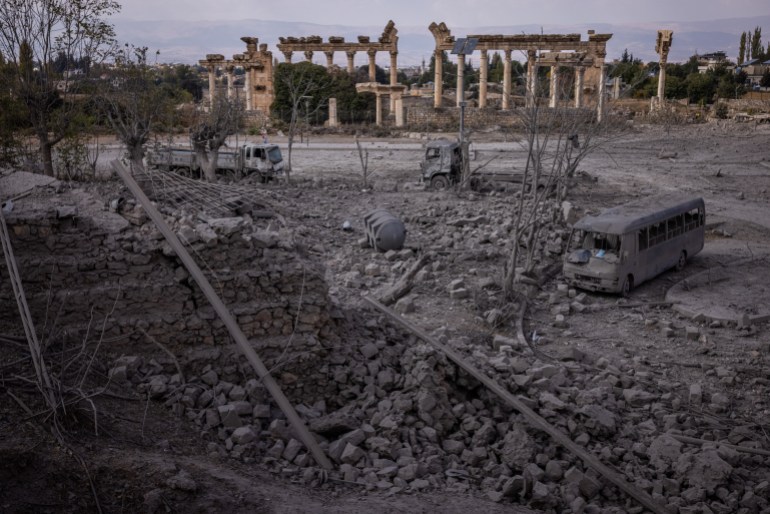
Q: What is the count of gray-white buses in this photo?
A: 1